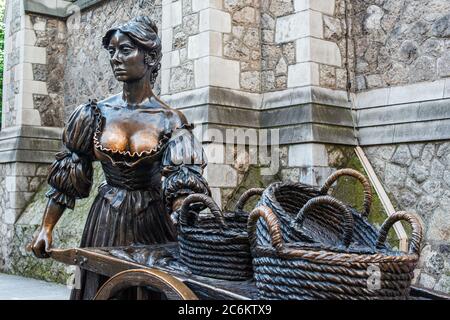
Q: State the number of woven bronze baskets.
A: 3